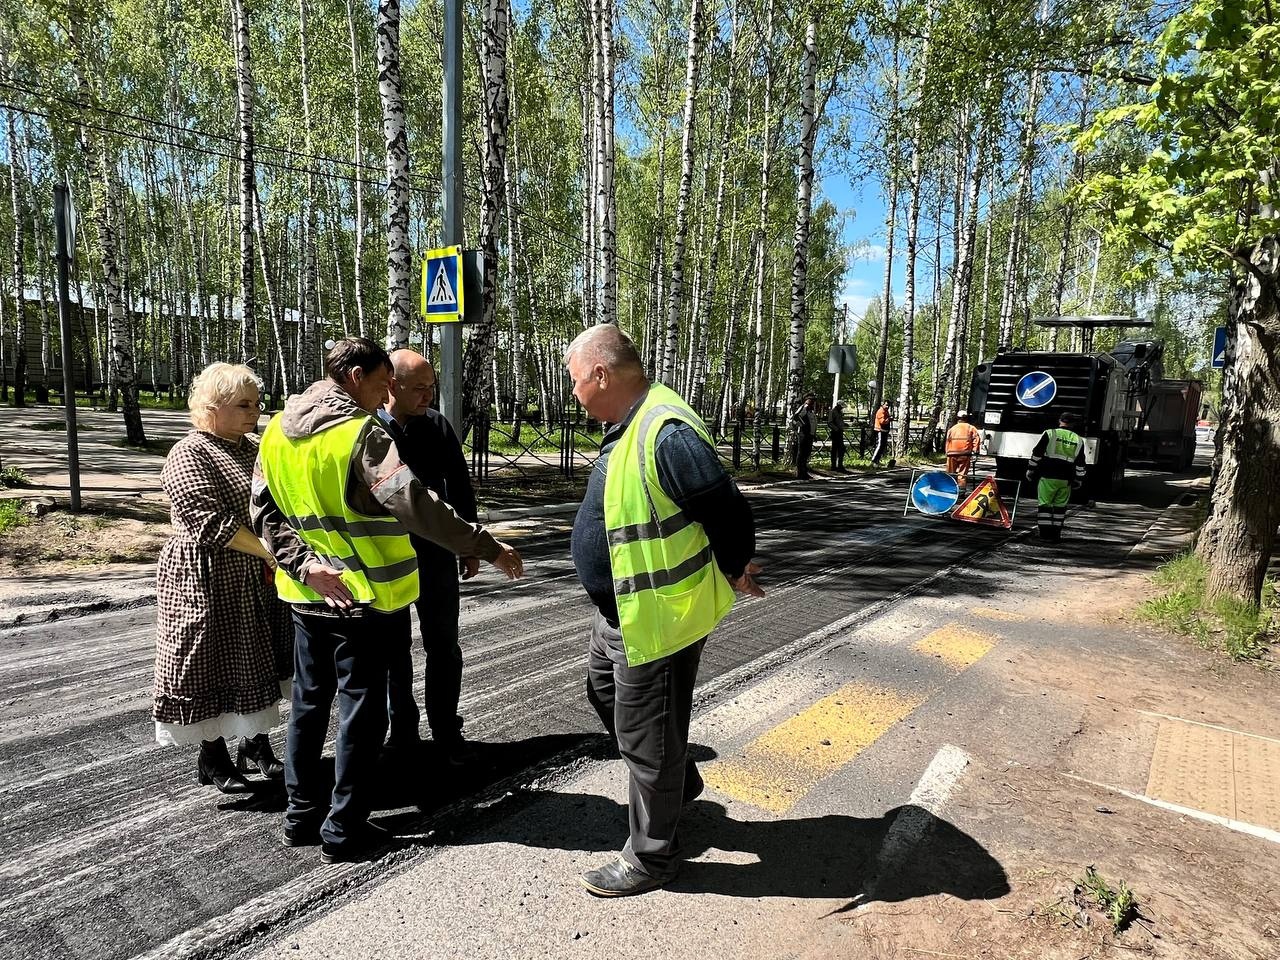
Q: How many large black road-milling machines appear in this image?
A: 1